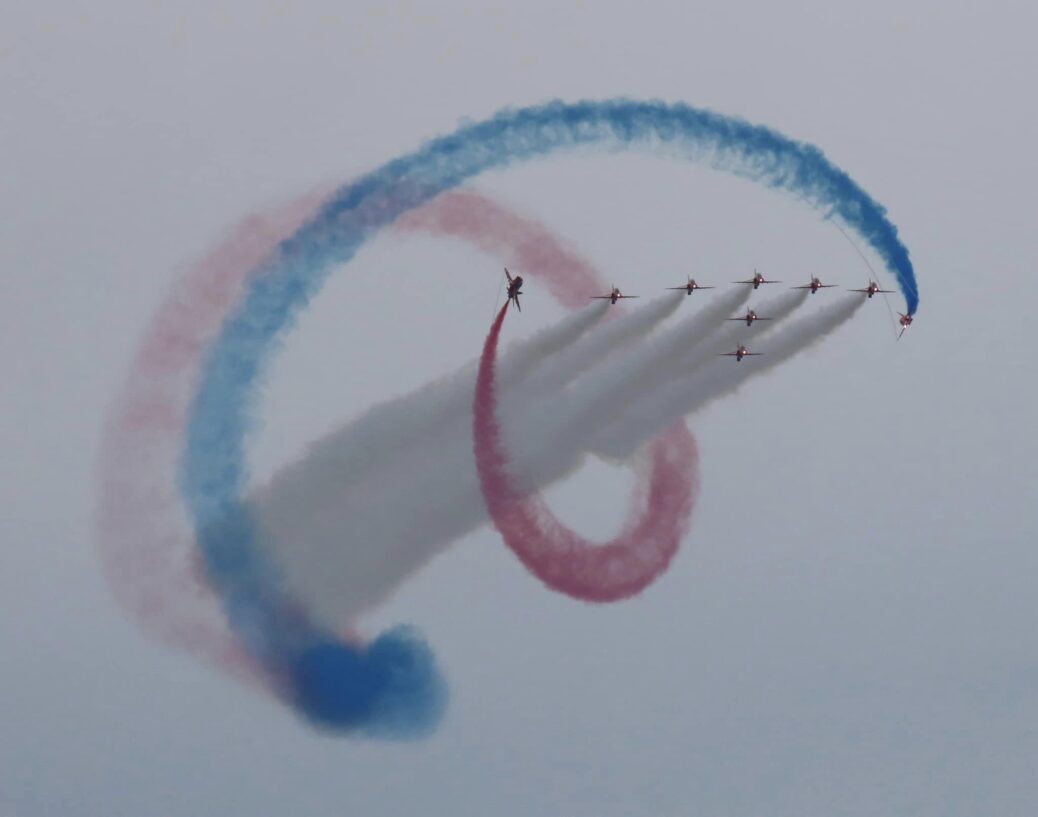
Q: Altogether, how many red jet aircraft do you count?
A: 9